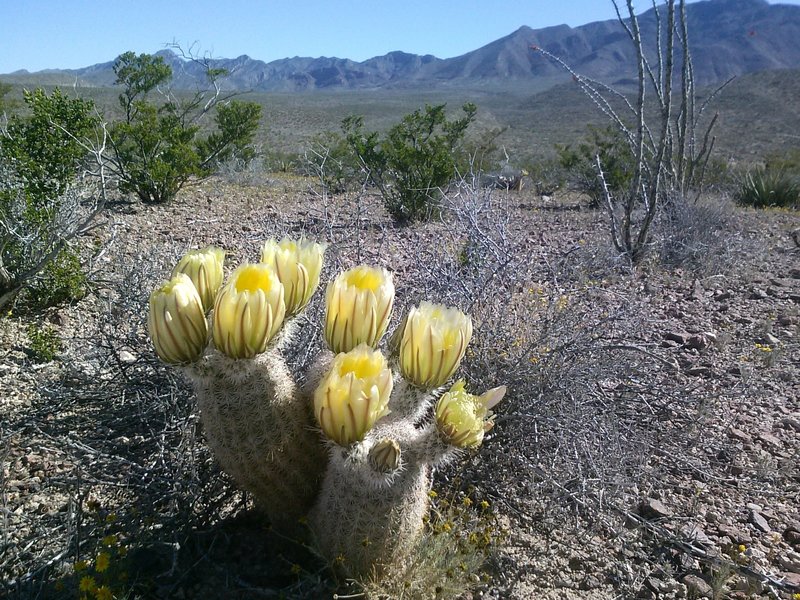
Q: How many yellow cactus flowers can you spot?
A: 8